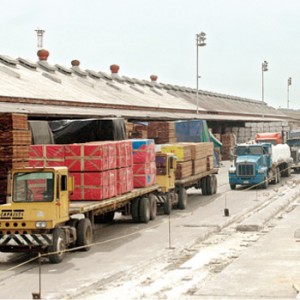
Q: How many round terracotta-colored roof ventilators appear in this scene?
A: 4